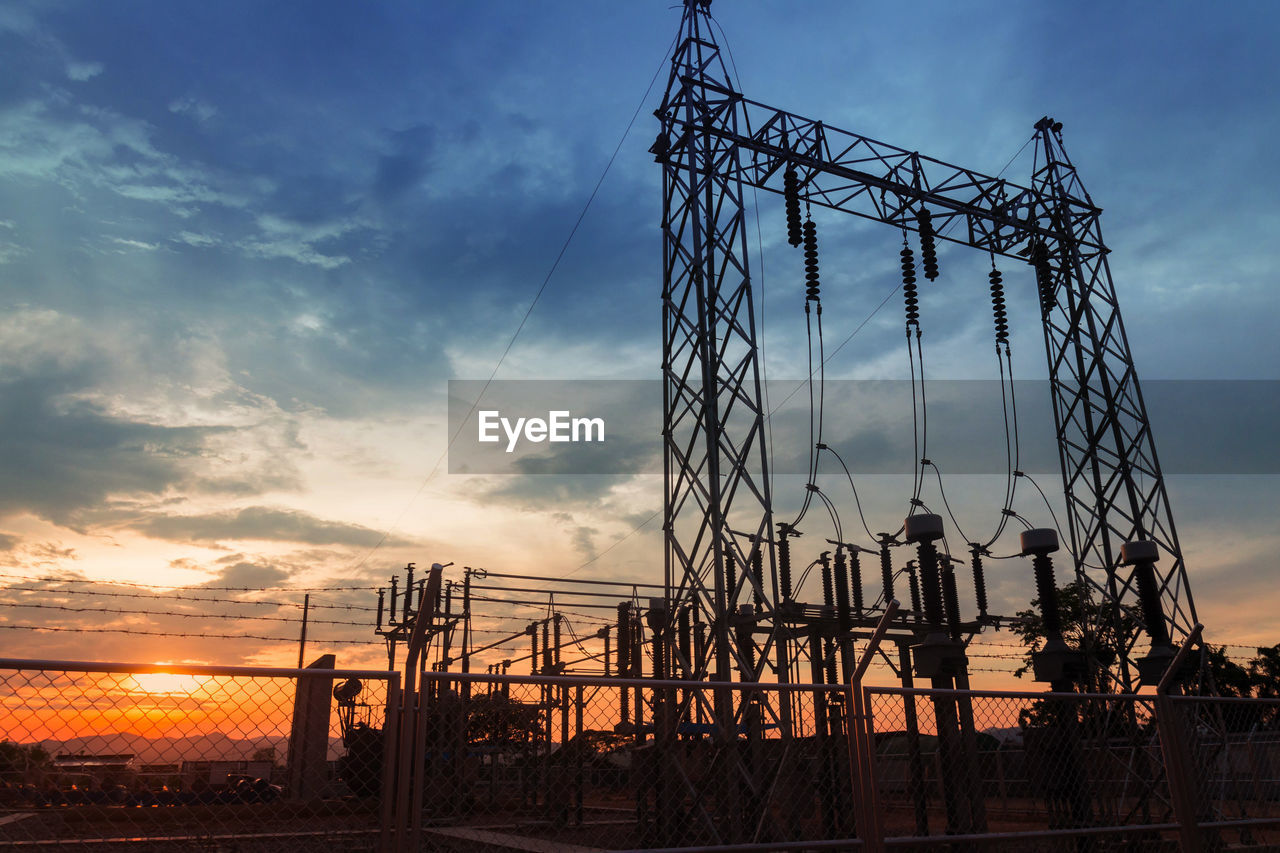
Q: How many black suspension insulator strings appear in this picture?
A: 6